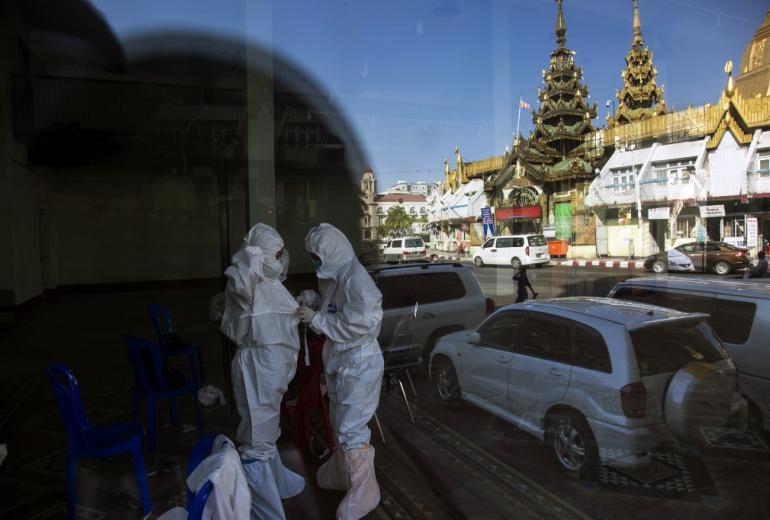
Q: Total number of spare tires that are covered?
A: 1